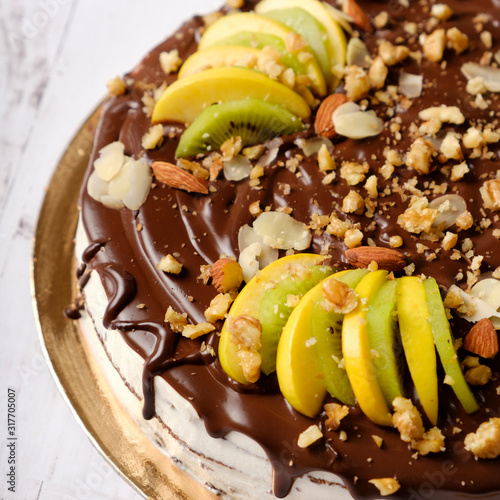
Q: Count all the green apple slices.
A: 0